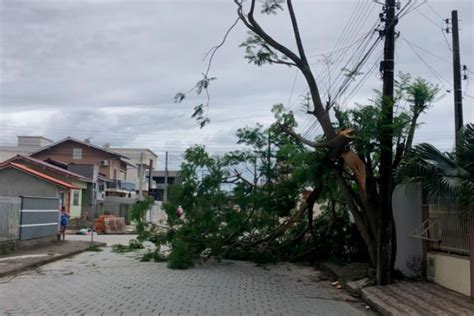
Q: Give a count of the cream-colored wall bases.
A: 1